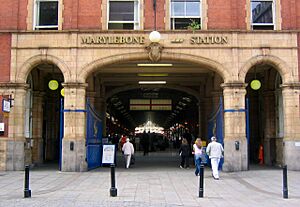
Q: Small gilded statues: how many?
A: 0